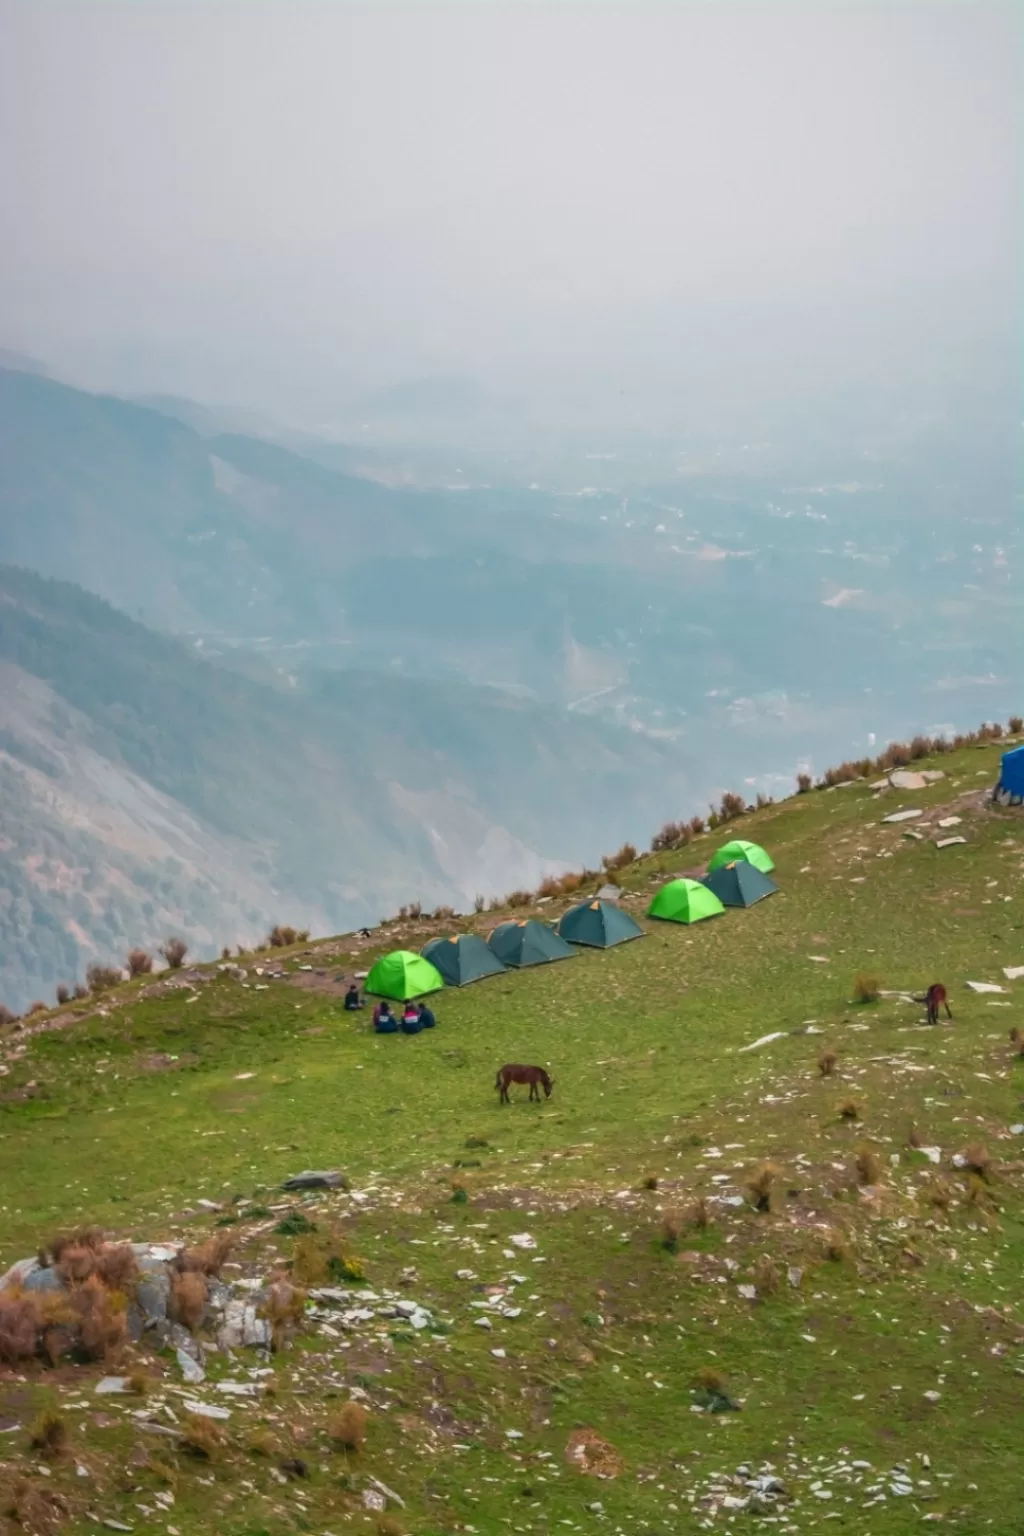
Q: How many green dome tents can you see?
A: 3